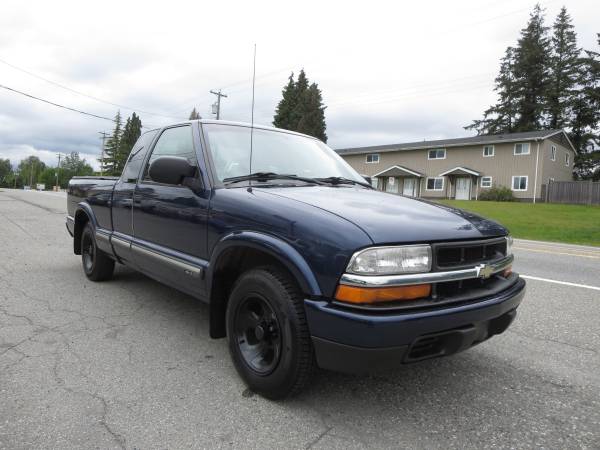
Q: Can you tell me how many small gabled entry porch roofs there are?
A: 2